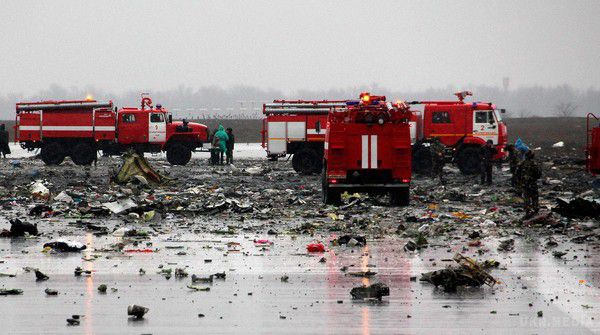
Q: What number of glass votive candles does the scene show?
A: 0